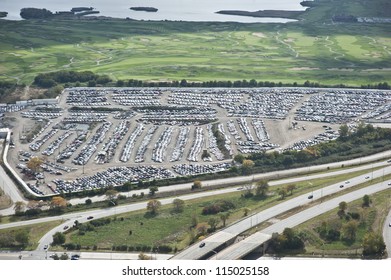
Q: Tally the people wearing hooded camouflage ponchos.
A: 0